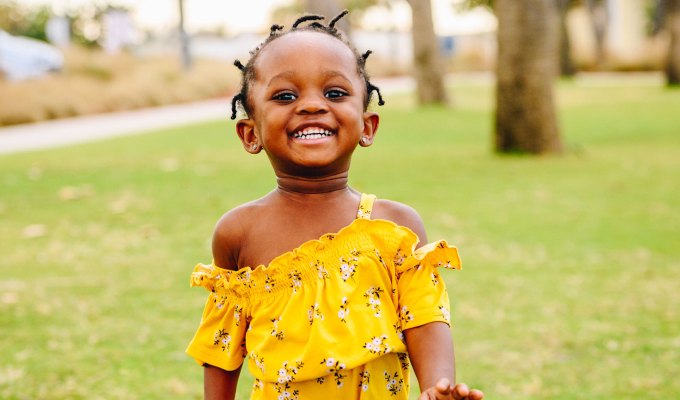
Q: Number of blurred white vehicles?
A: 1